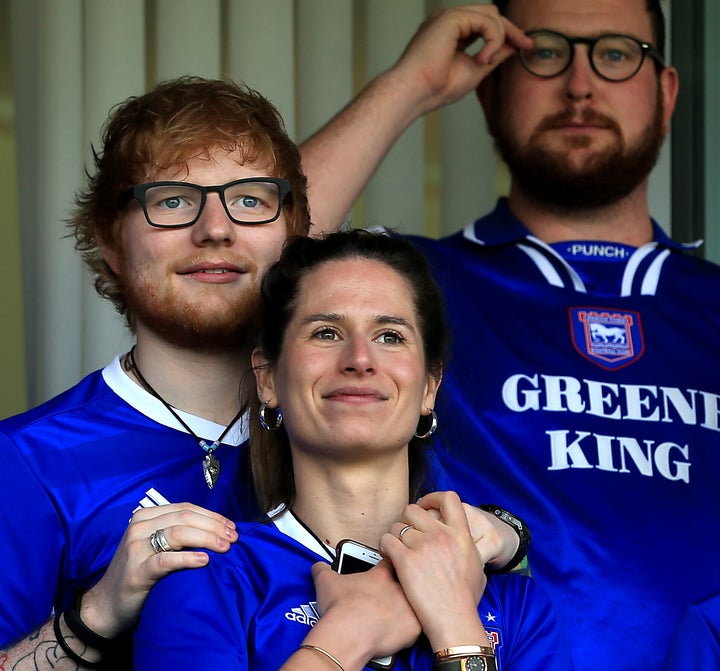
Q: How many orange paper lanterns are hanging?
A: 0